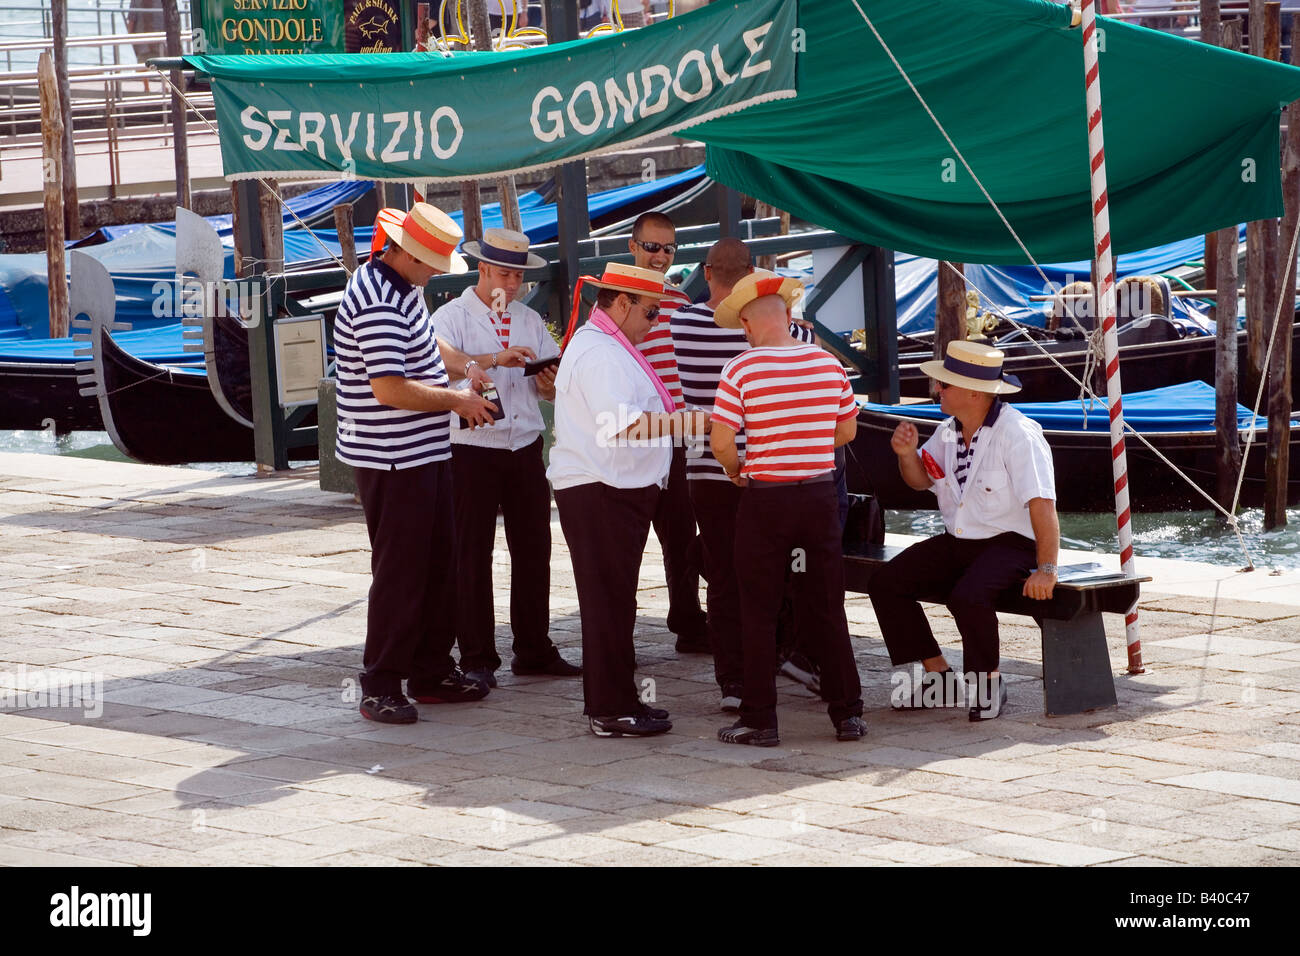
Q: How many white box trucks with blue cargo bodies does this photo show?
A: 0